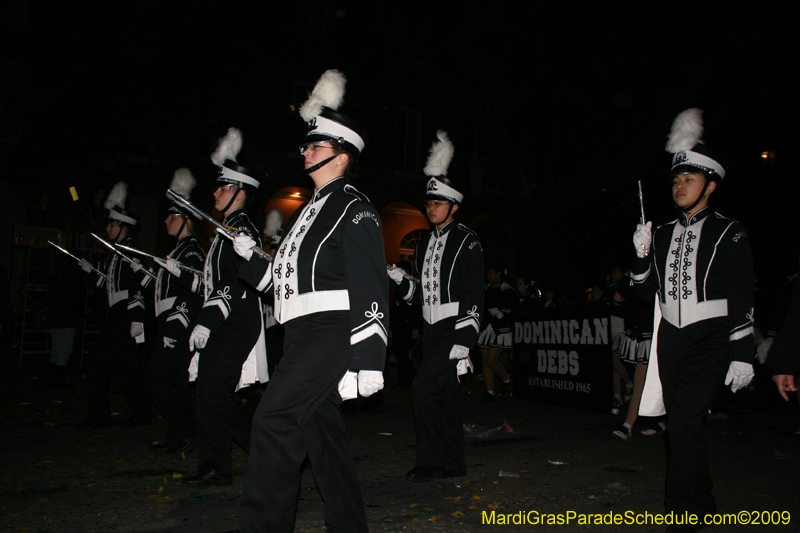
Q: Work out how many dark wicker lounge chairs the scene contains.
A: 0